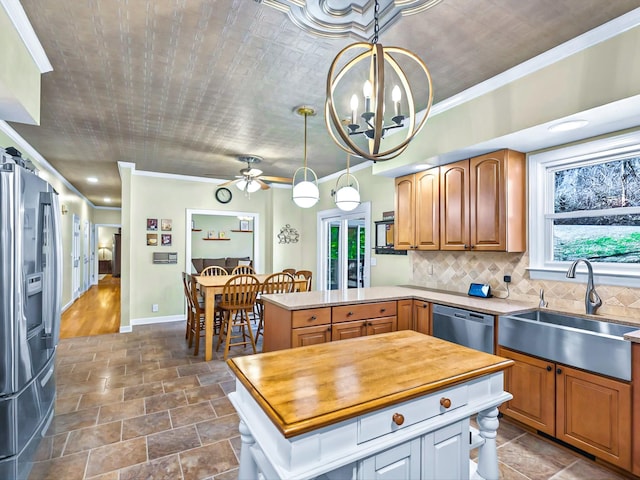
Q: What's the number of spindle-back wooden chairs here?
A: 4